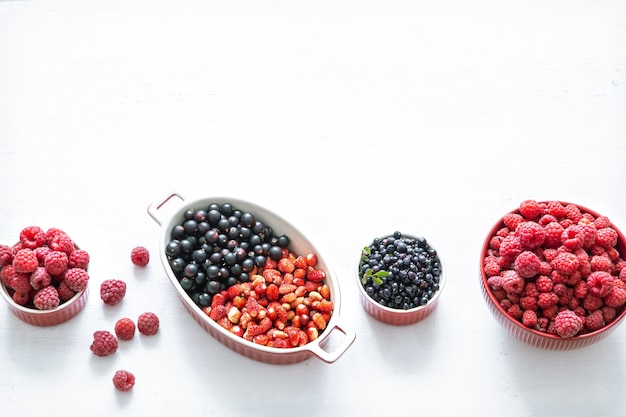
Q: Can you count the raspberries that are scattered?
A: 6